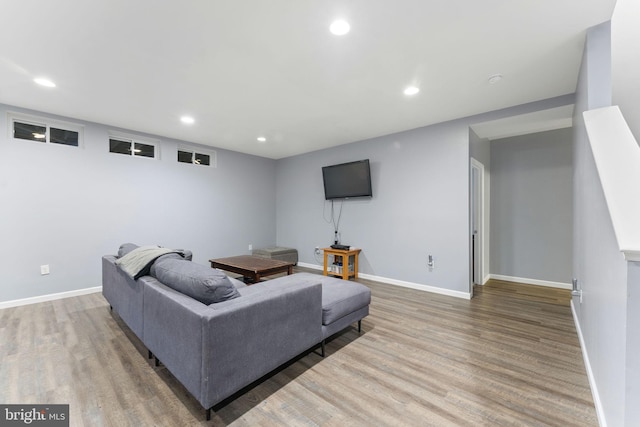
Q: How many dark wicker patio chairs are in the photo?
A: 0